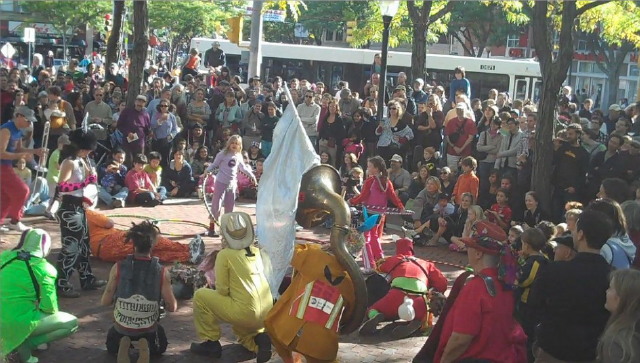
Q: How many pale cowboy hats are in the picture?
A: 1